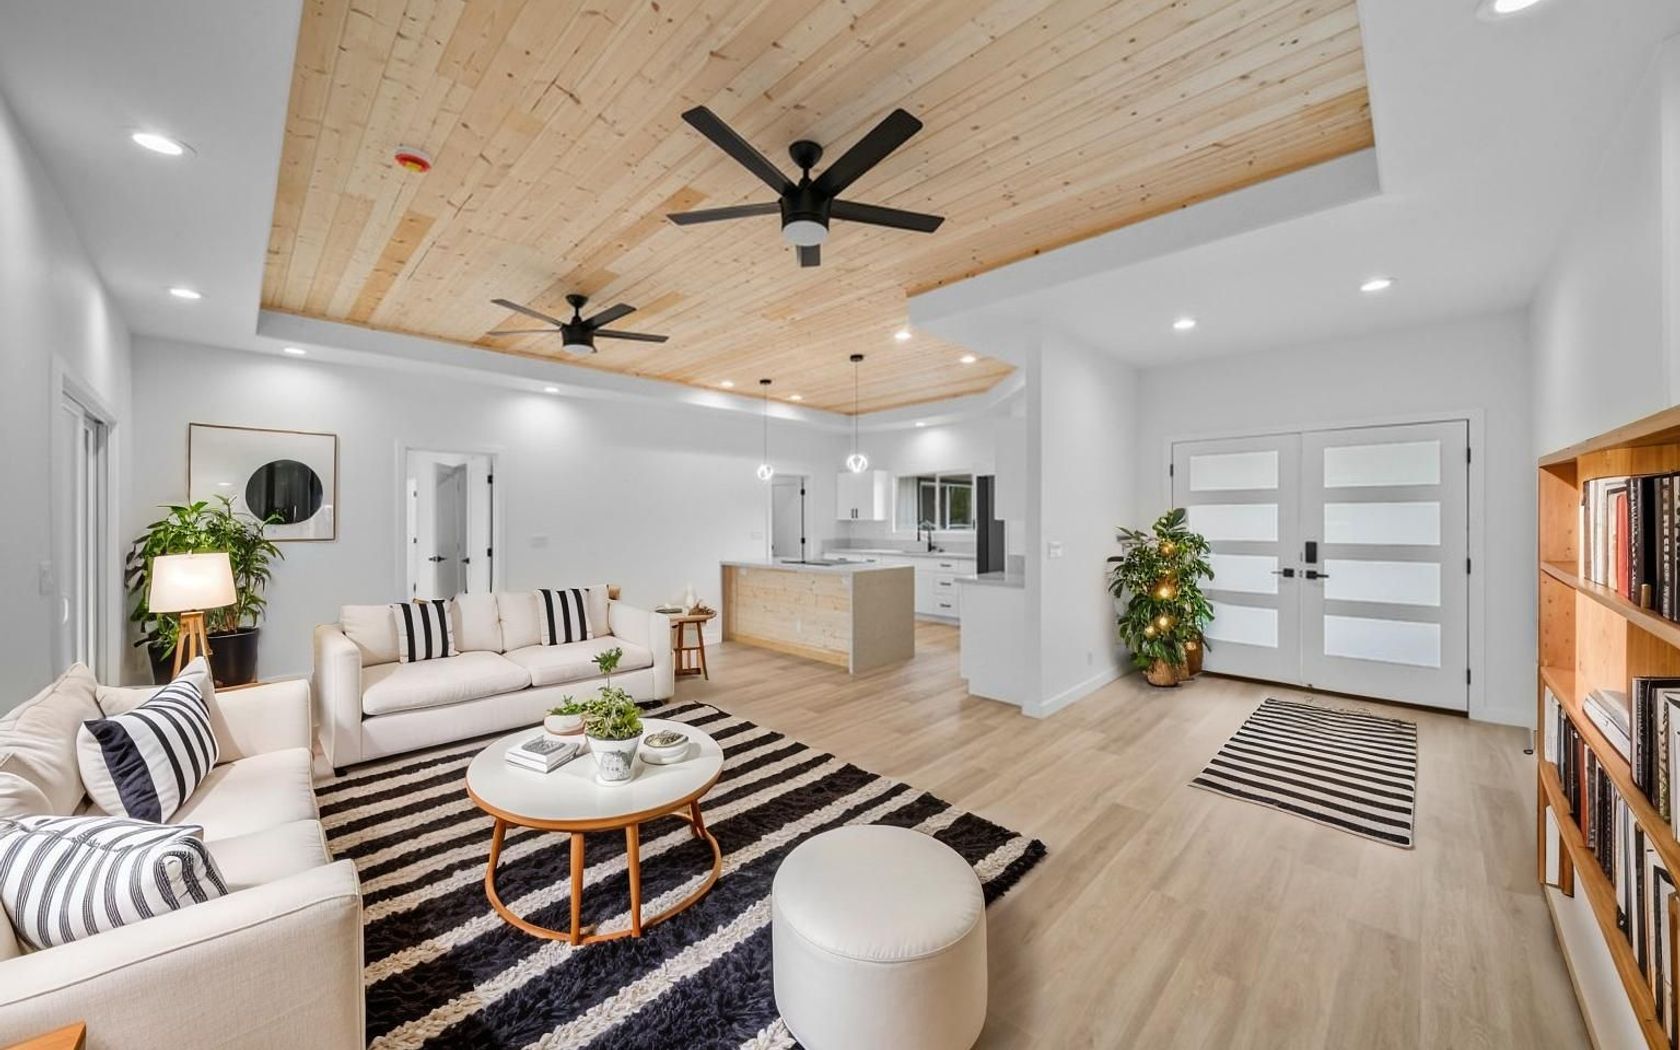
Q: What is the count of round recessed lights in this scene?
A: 12